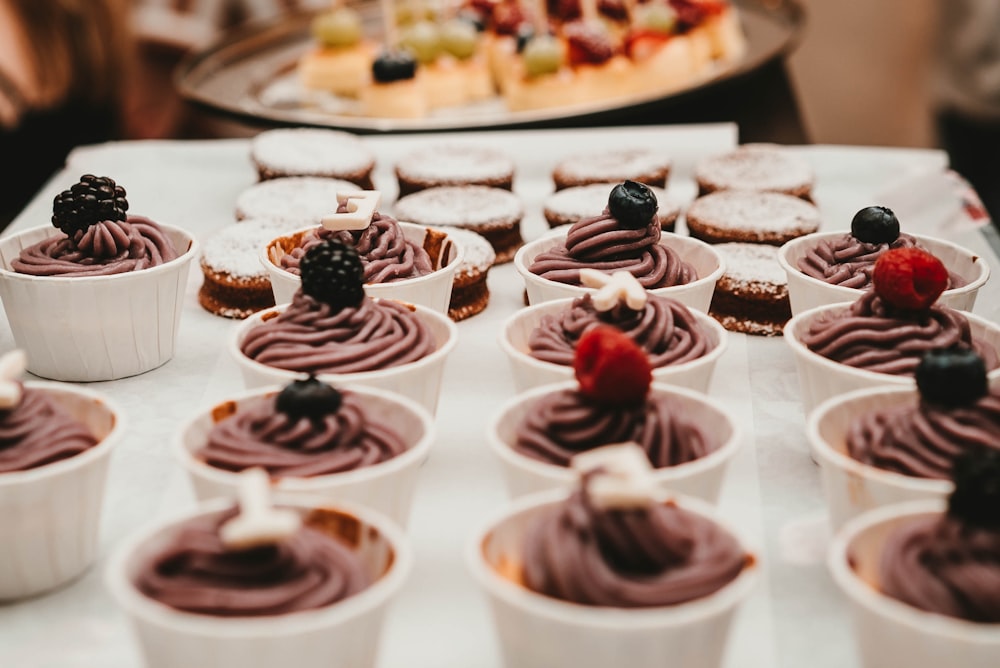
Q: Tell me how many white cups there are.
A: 14